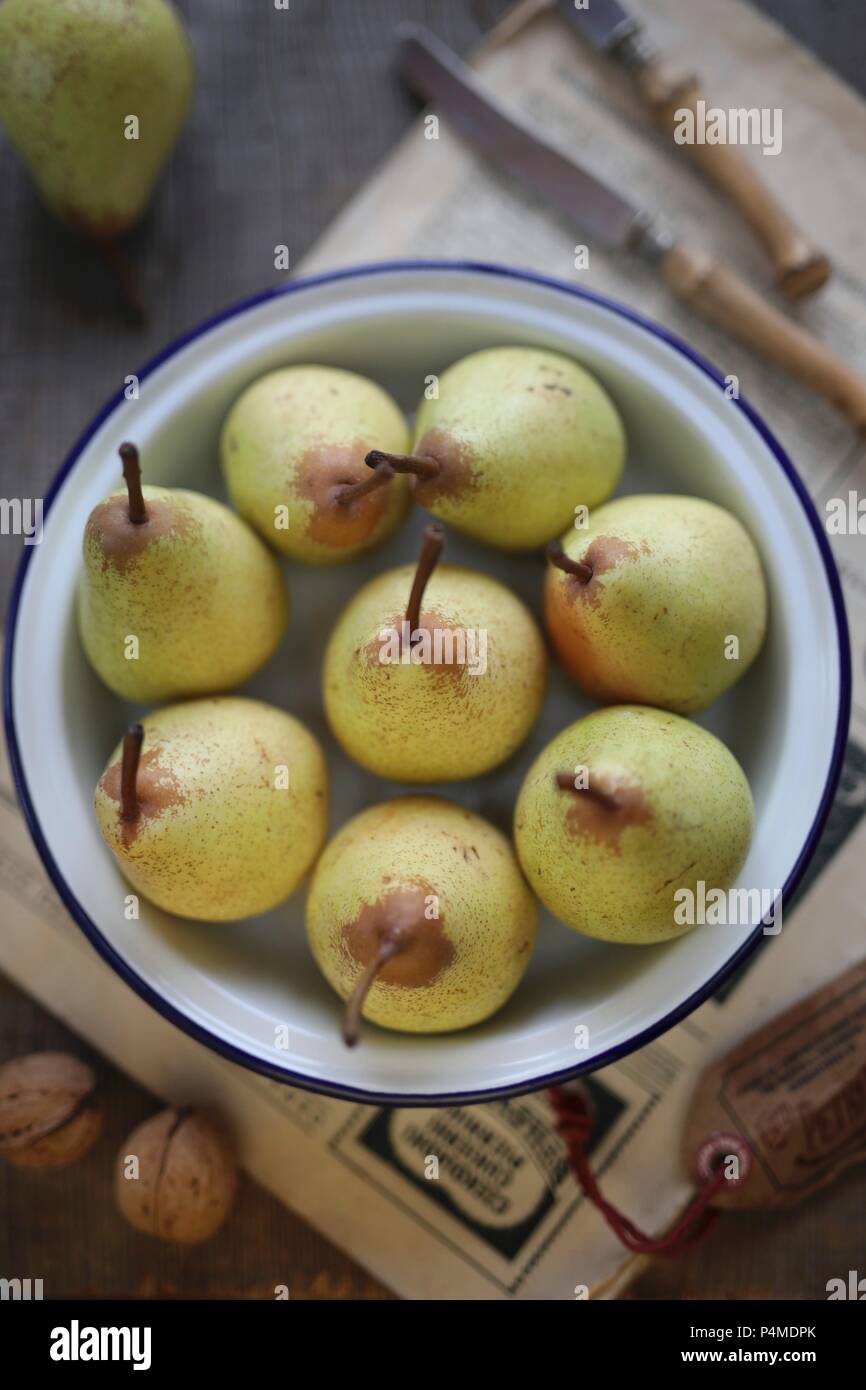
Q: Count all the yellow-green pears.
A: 9